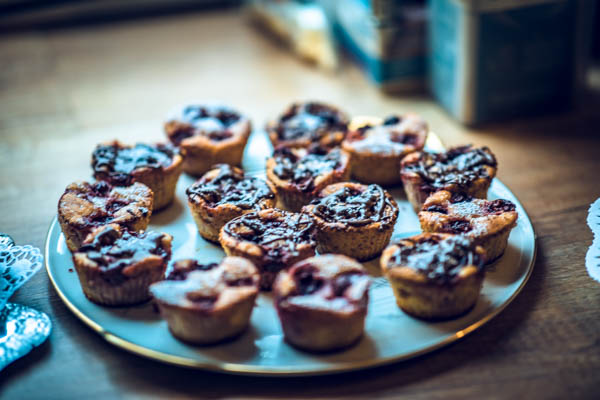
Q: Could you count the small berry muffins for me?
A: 15